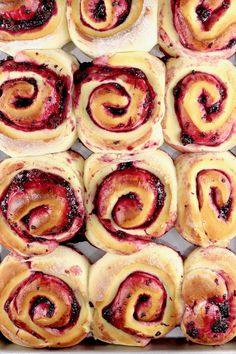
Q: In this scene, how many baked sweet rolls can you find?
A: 12